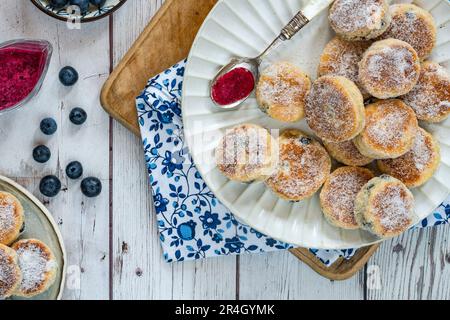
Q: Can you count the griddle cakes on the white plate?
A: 14